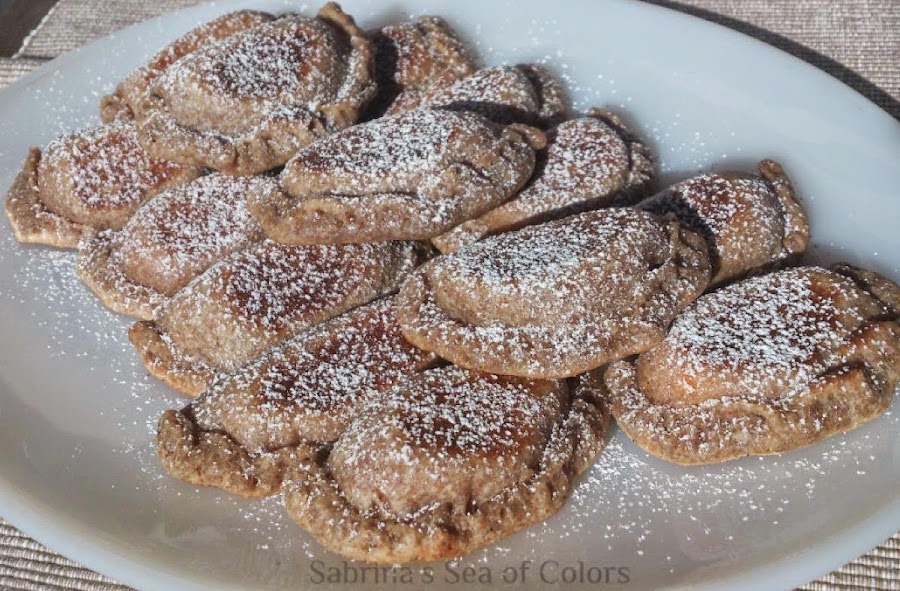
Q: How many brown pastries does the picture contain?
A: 14